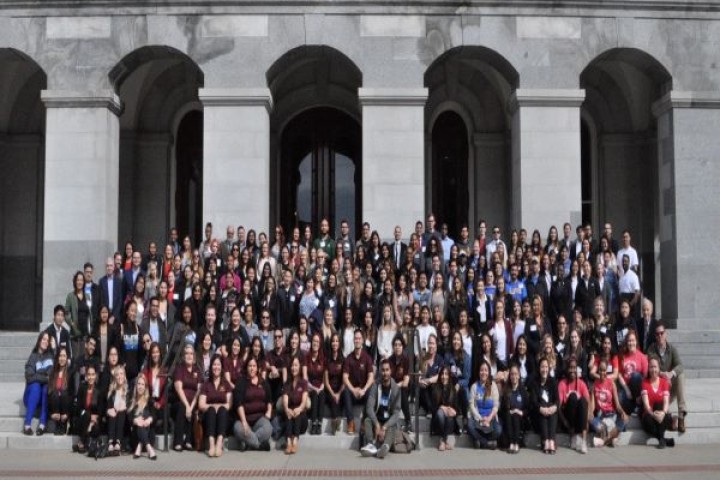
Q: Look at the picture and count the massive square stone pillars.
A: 5